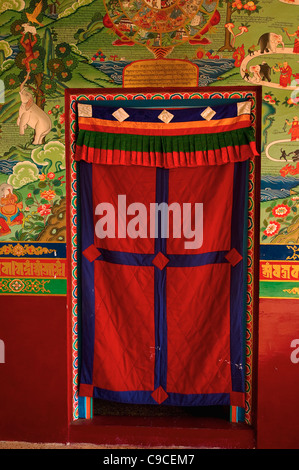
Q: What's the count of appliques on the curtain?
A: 11